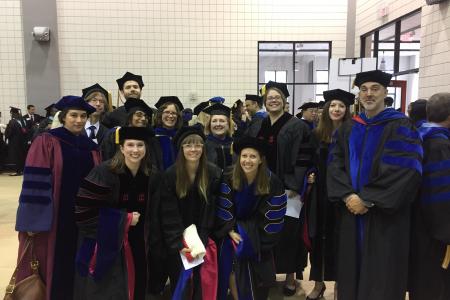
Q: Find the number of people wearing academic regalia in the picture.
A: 12